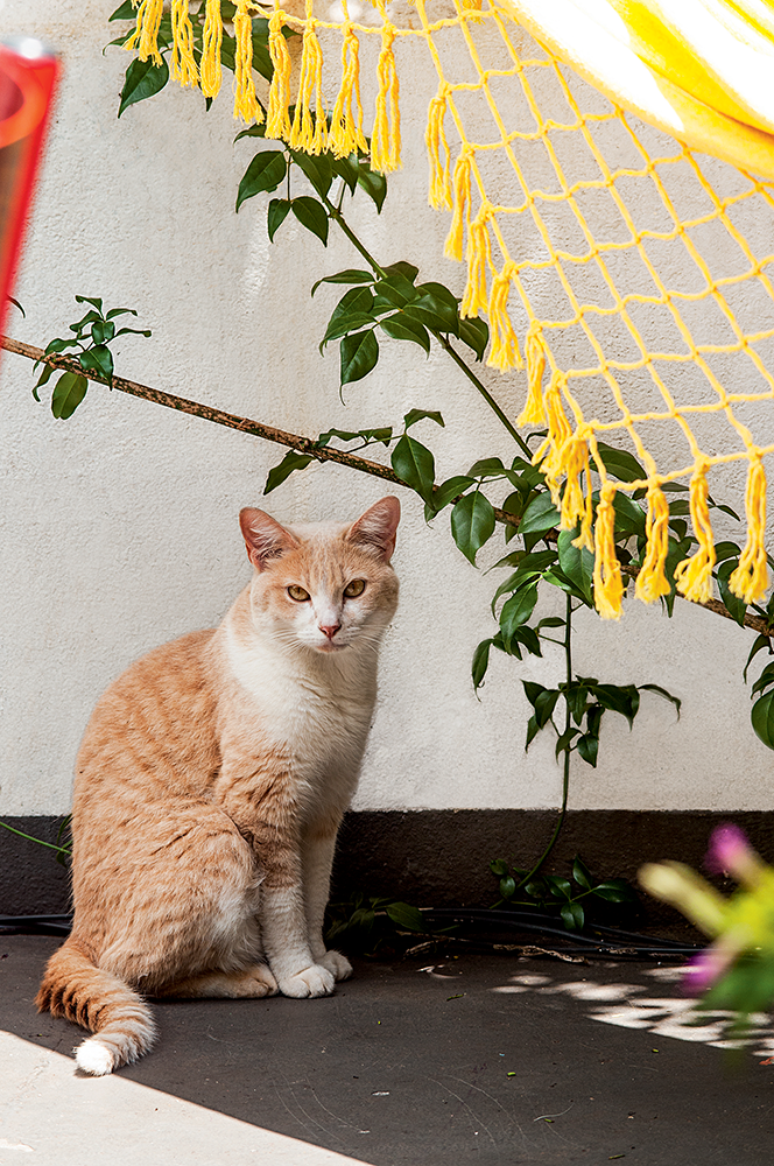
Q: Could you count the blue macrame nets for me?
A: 0